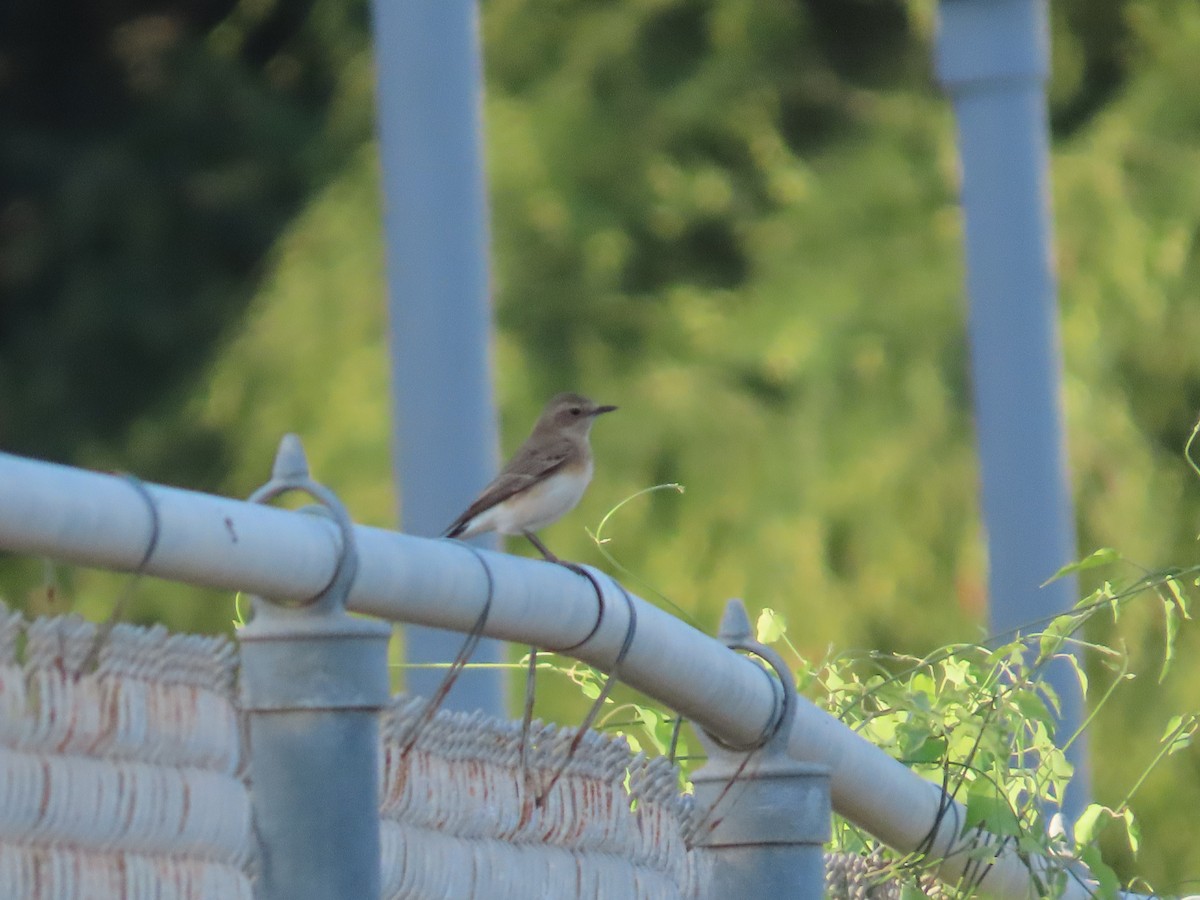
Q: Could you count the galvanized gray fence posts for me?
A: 2